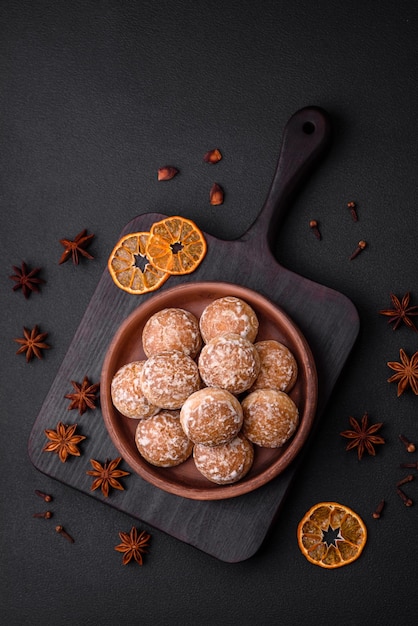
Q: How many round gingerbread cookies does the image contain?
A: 10